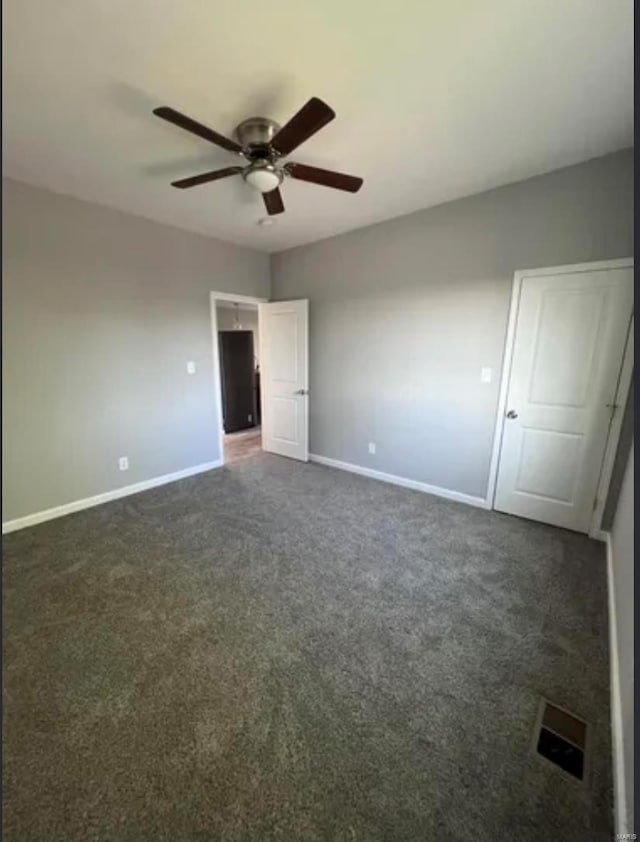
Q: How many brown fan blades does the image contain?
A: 5